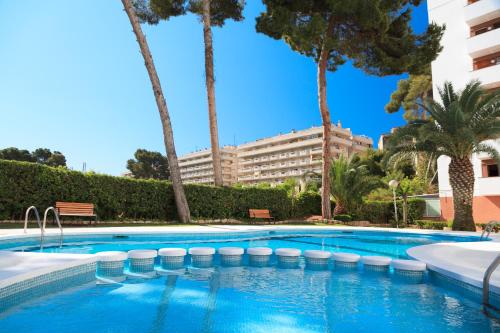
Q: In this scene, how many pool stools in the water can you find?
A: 11